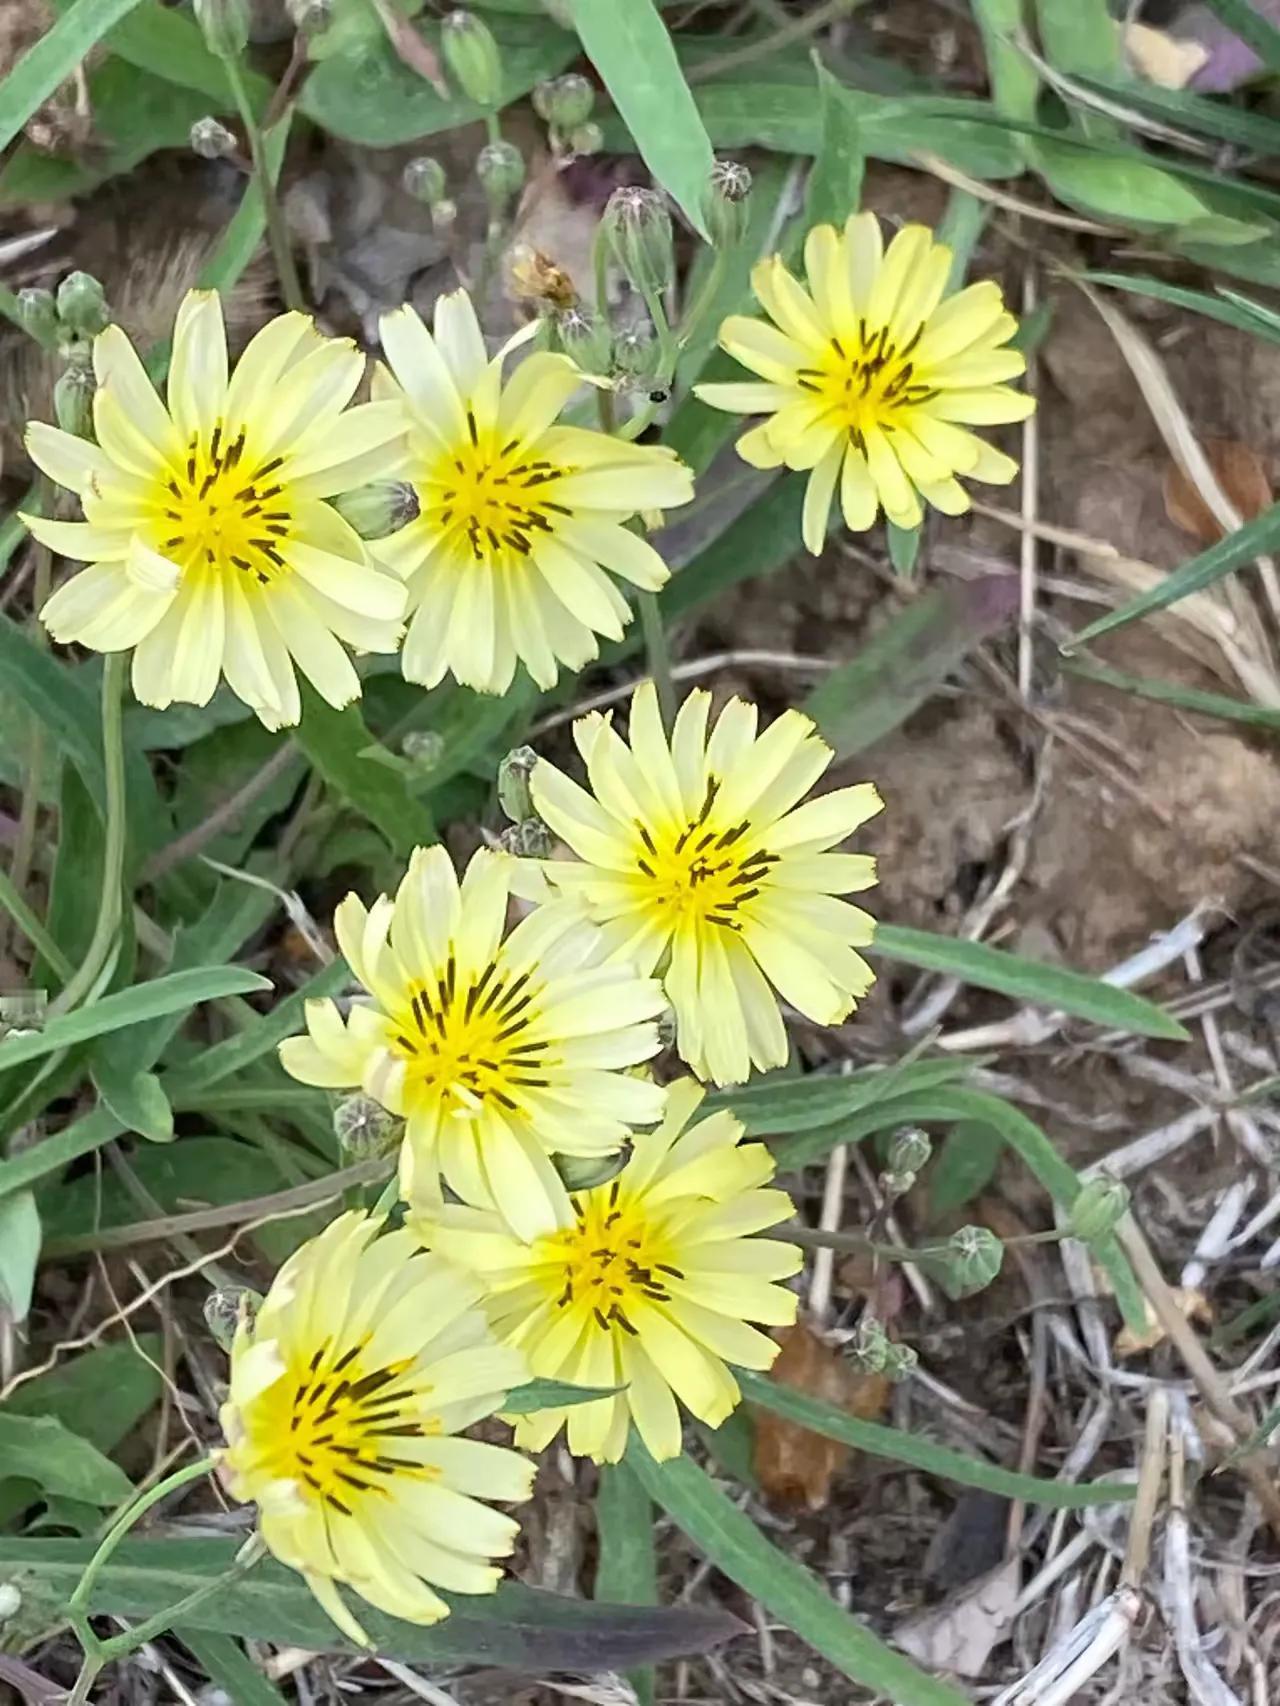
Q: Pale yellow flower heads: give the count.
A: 7